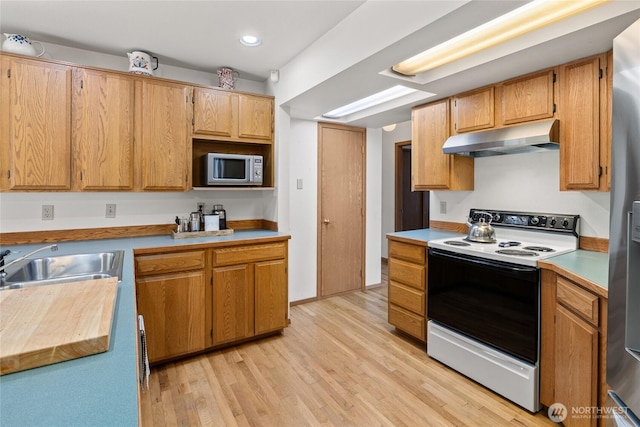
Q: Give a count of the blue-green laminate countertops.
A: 3